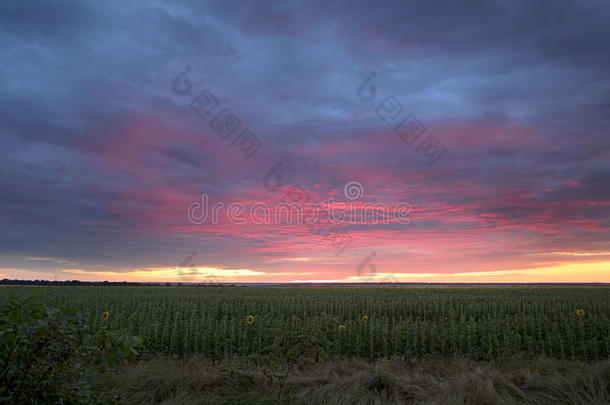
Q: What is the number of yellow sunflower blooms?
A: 5